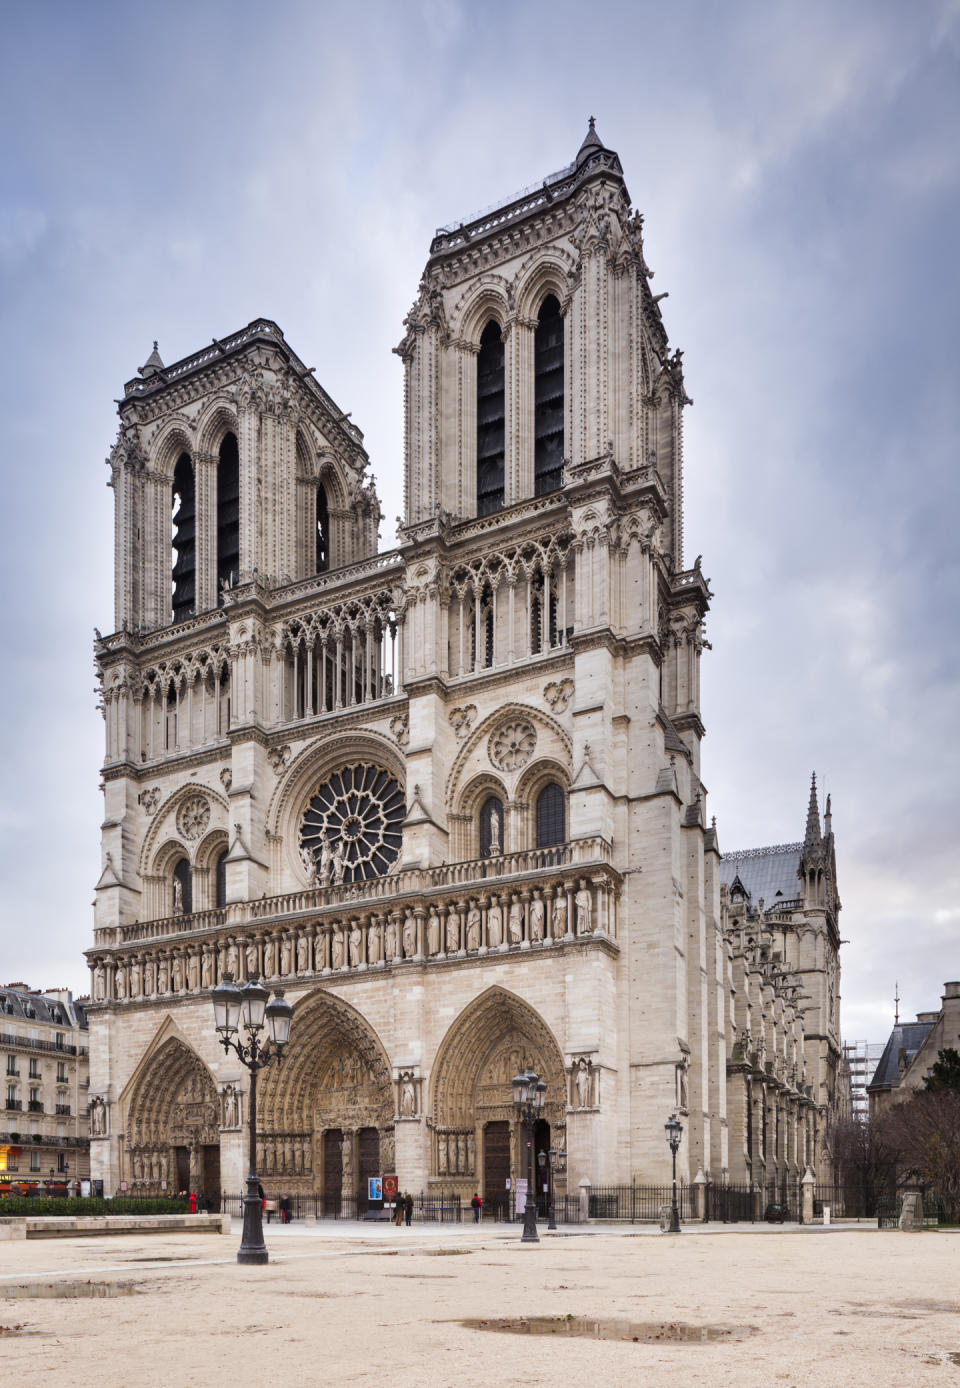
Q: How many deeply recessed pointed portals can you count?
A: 3